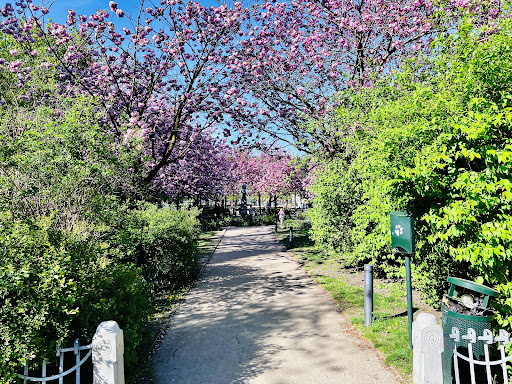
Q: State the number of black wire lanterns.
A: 0